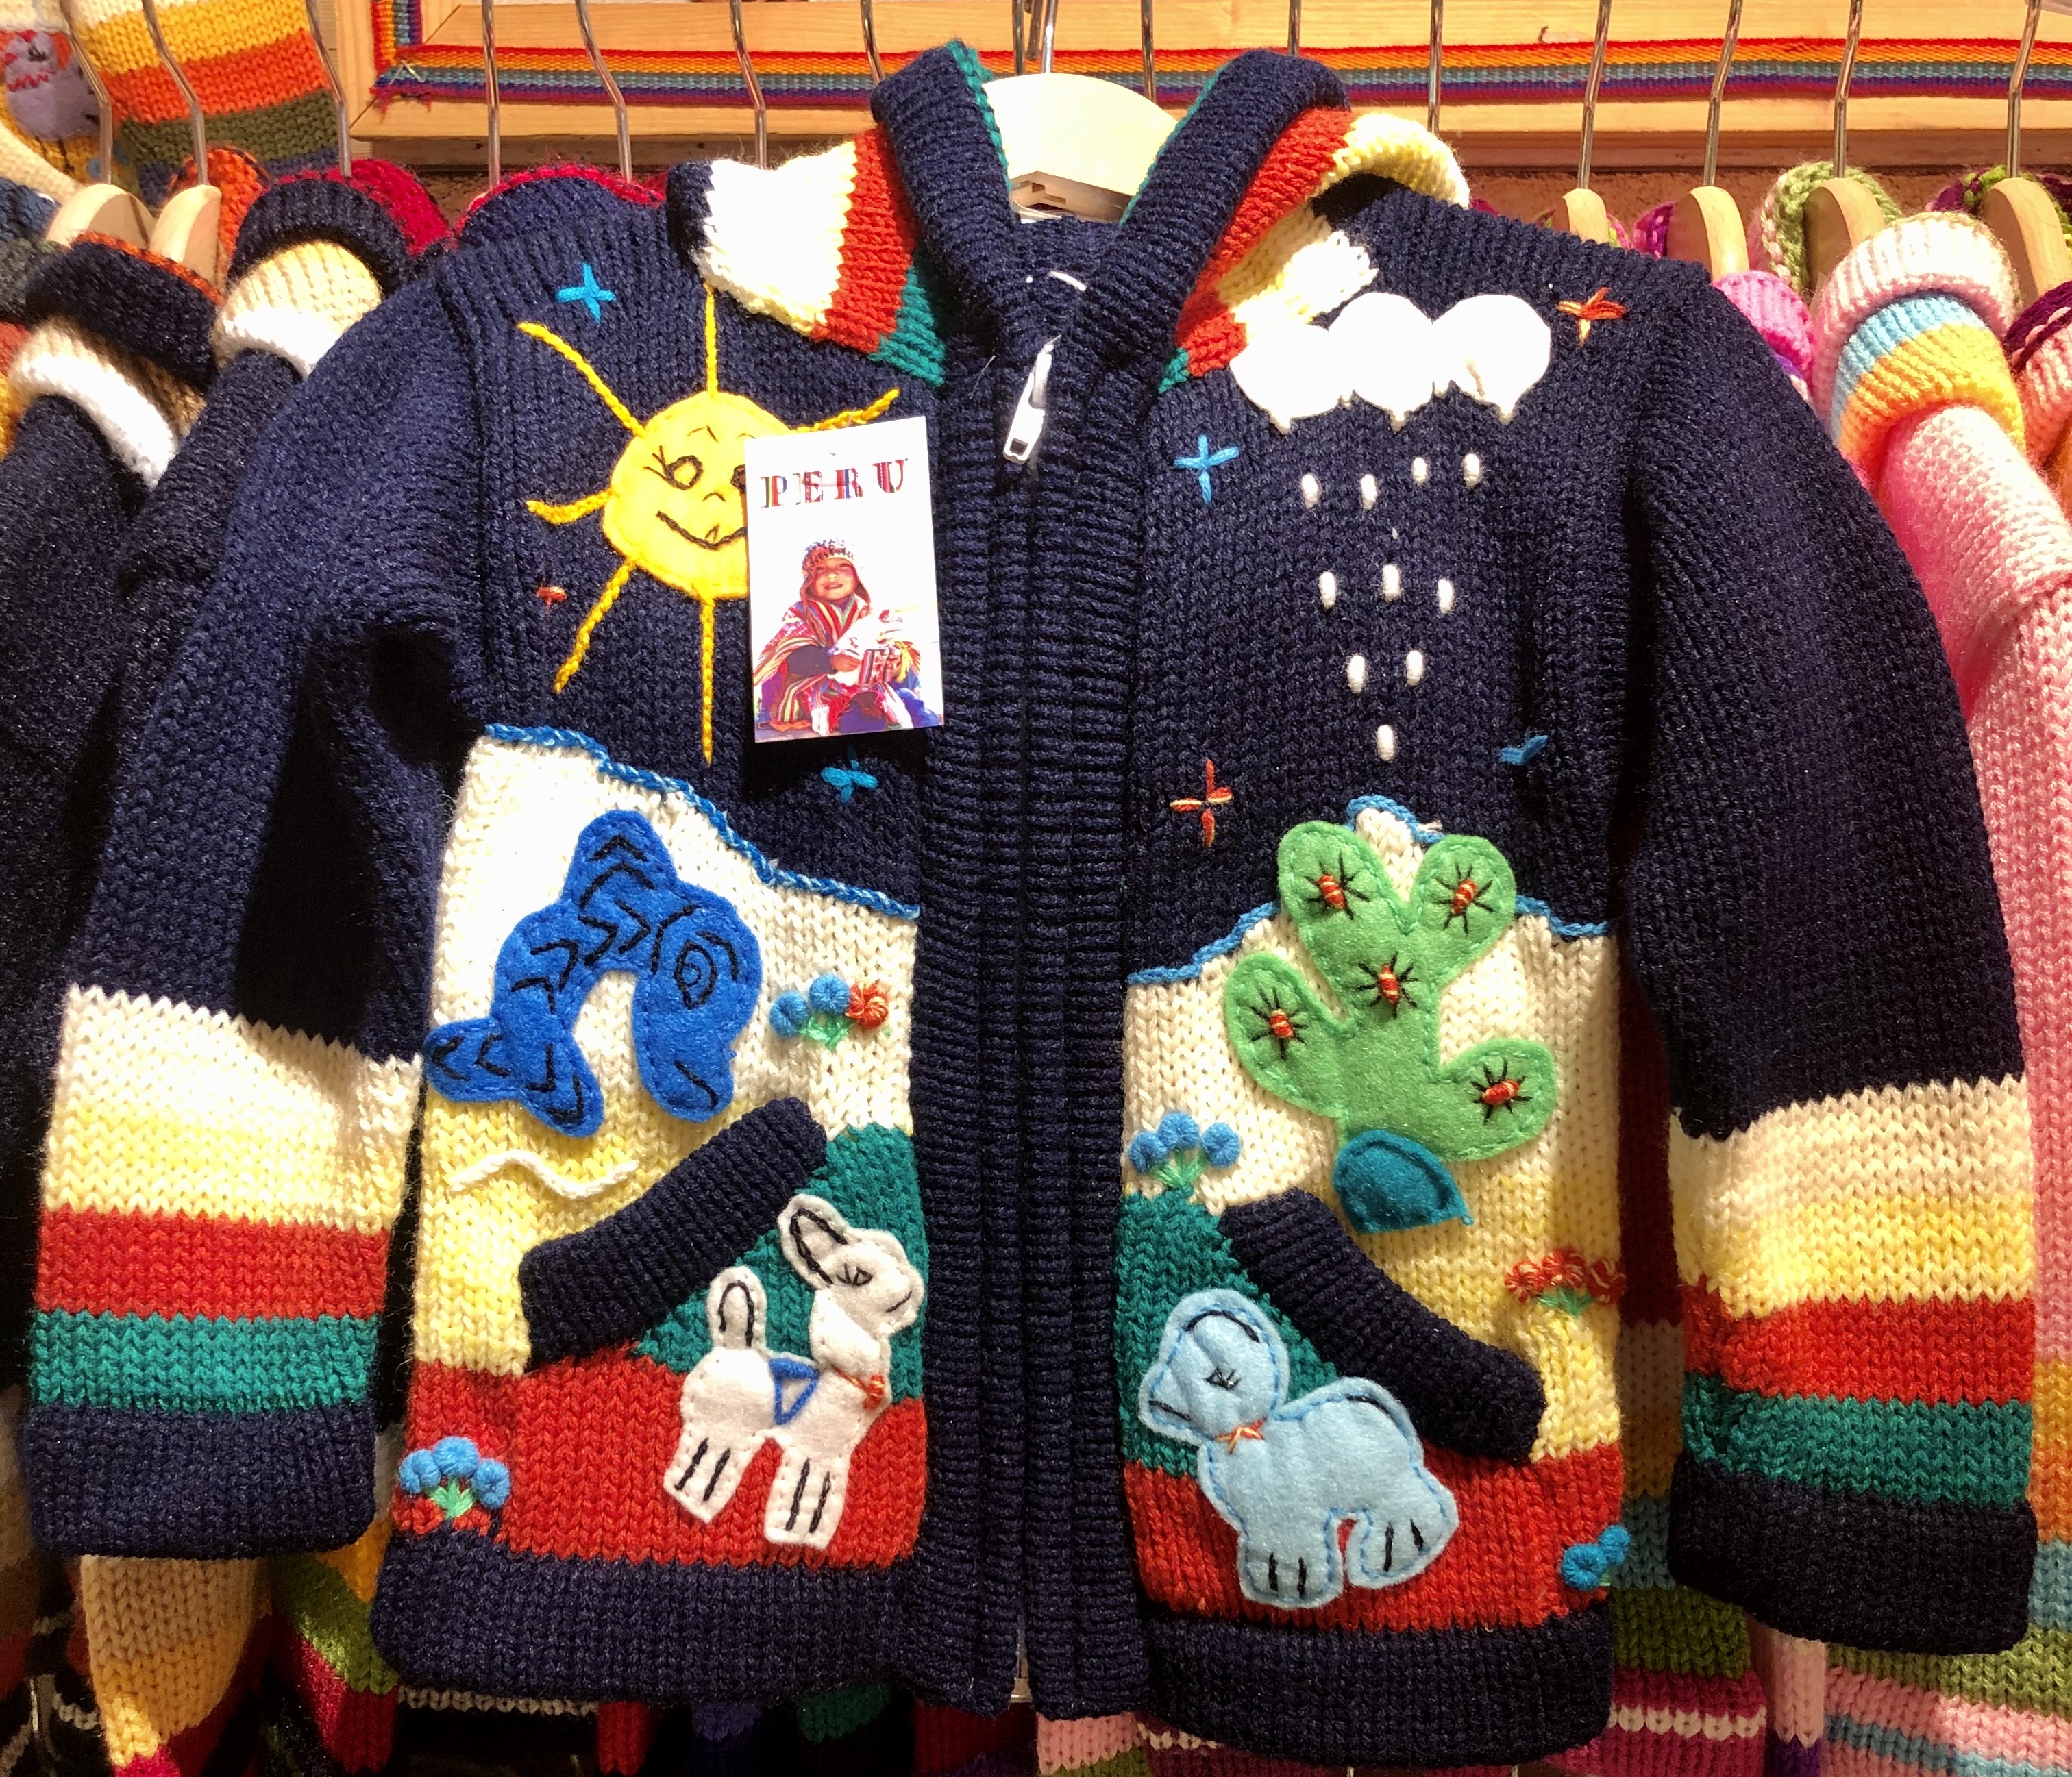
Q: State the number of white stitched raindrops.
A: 10